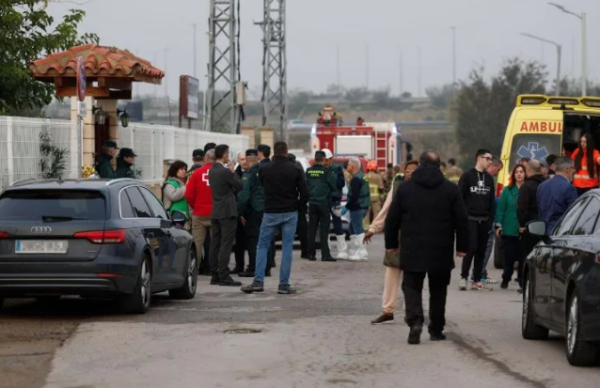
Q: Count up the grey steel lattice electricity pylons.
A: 2